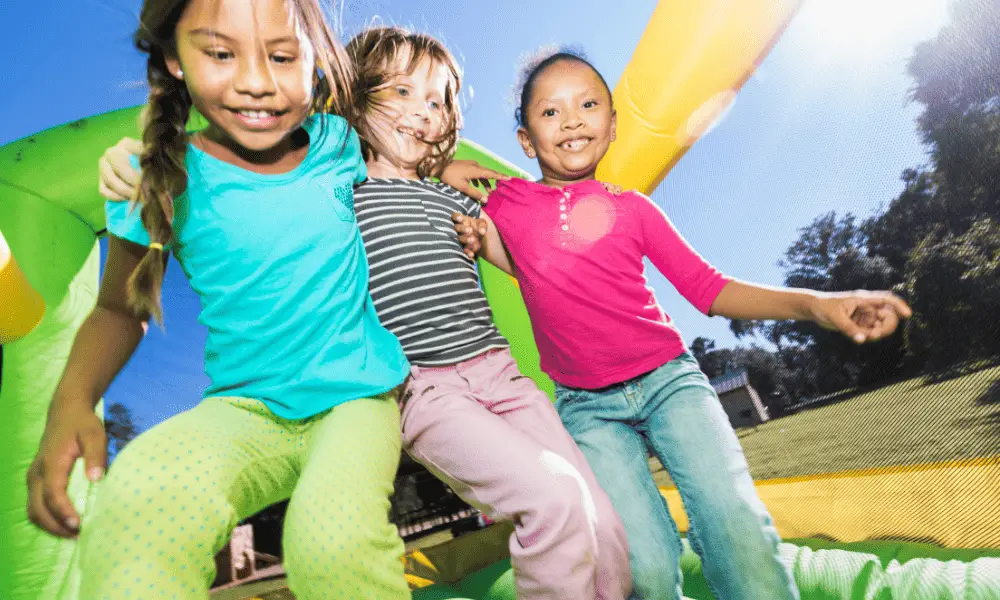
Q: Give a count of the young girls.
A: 3